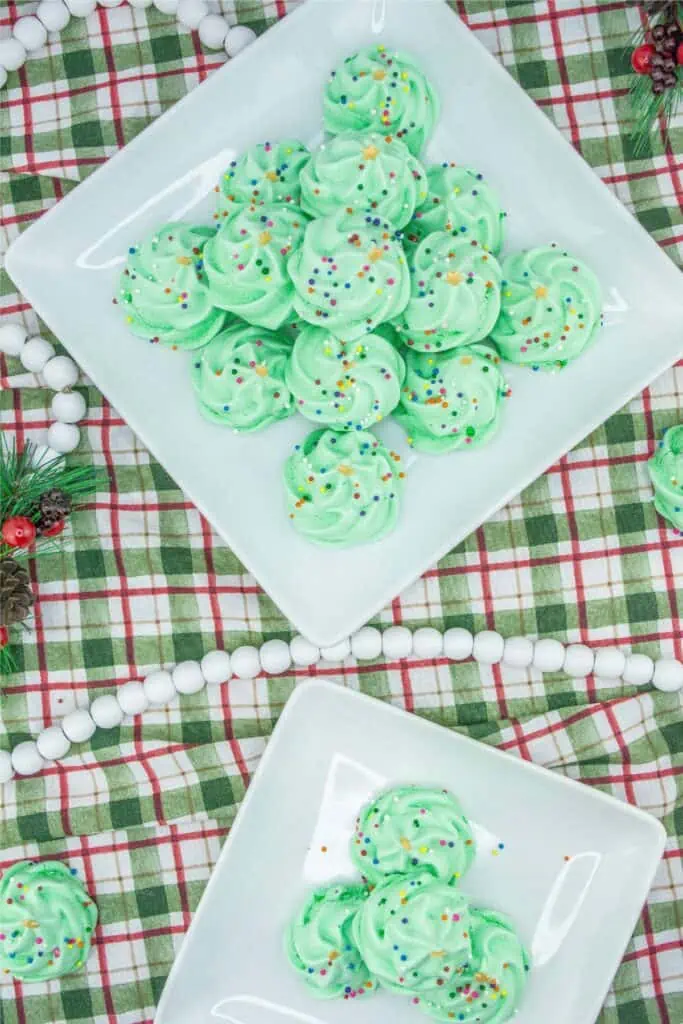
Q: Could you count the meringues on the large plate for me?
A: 13